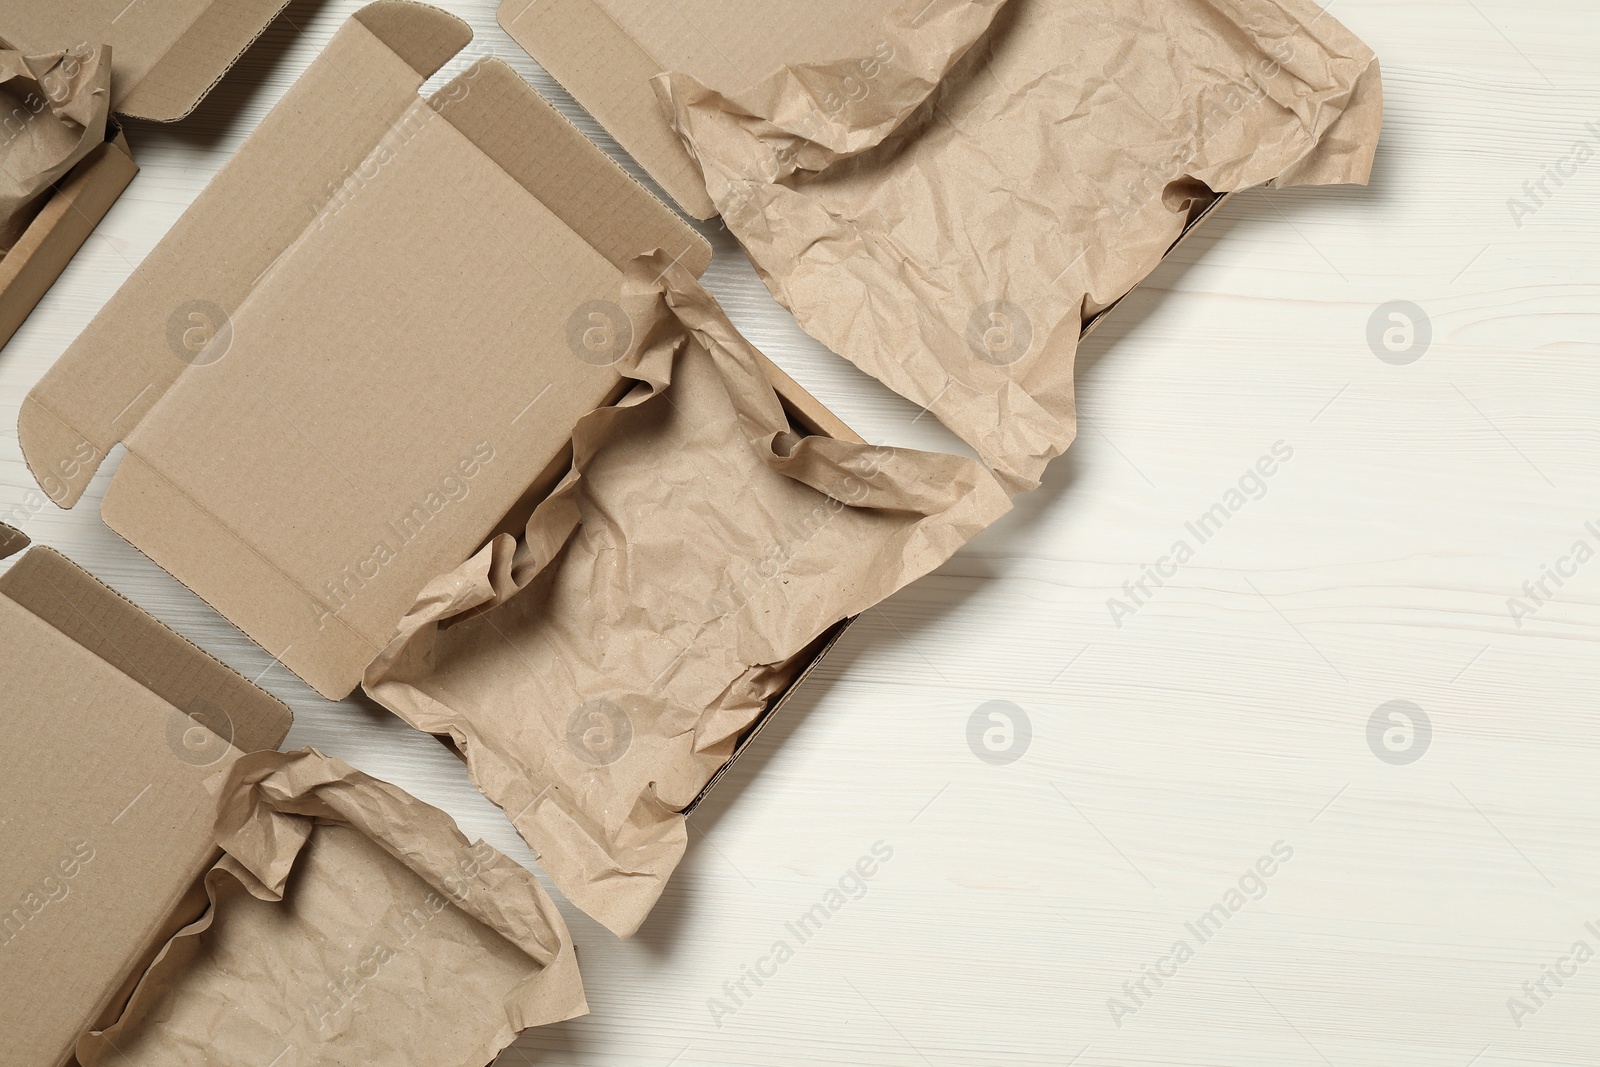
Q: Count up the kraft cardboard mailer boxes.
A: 4